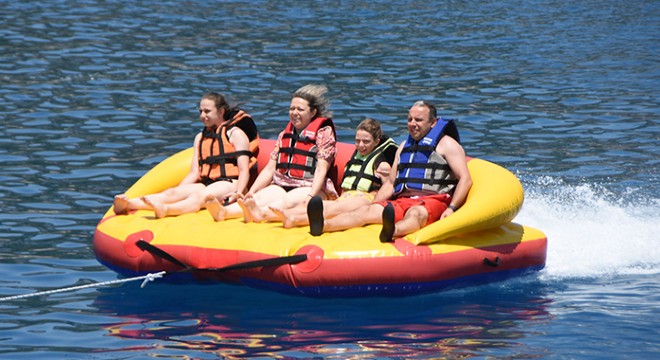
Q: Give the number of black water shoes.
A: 2